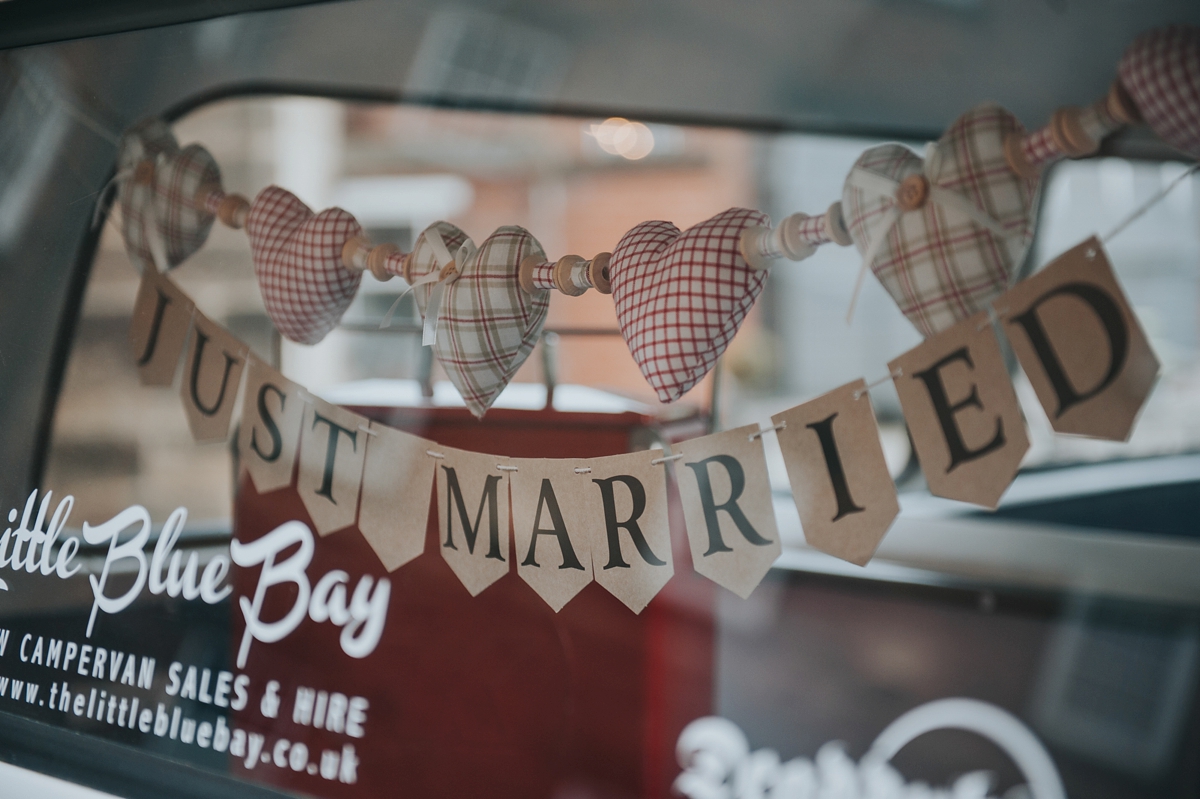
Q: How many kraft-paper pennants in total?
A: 12